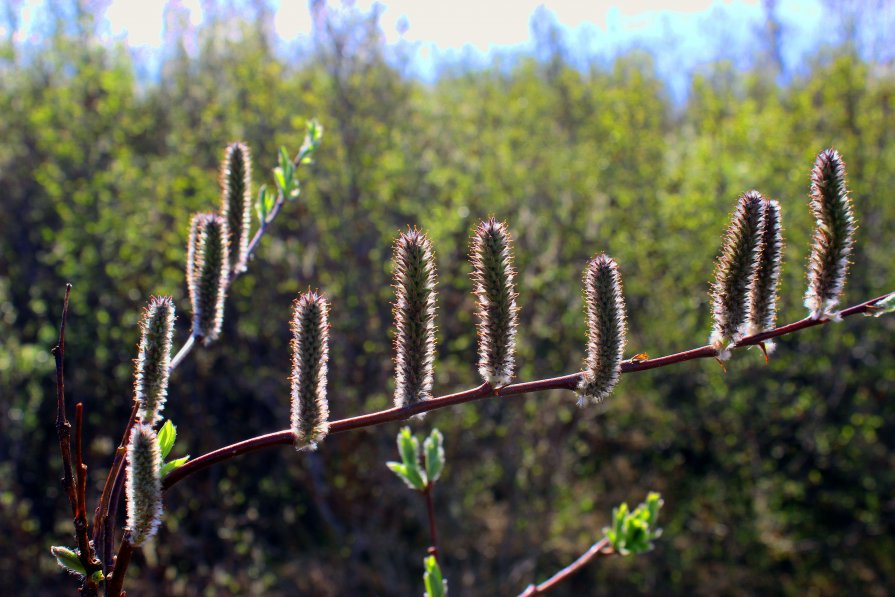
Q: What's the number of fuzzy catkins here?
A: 12